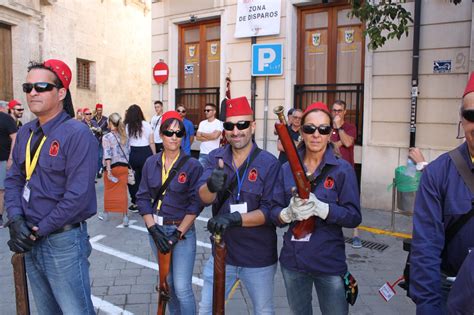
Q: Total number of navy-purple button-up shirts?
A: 5